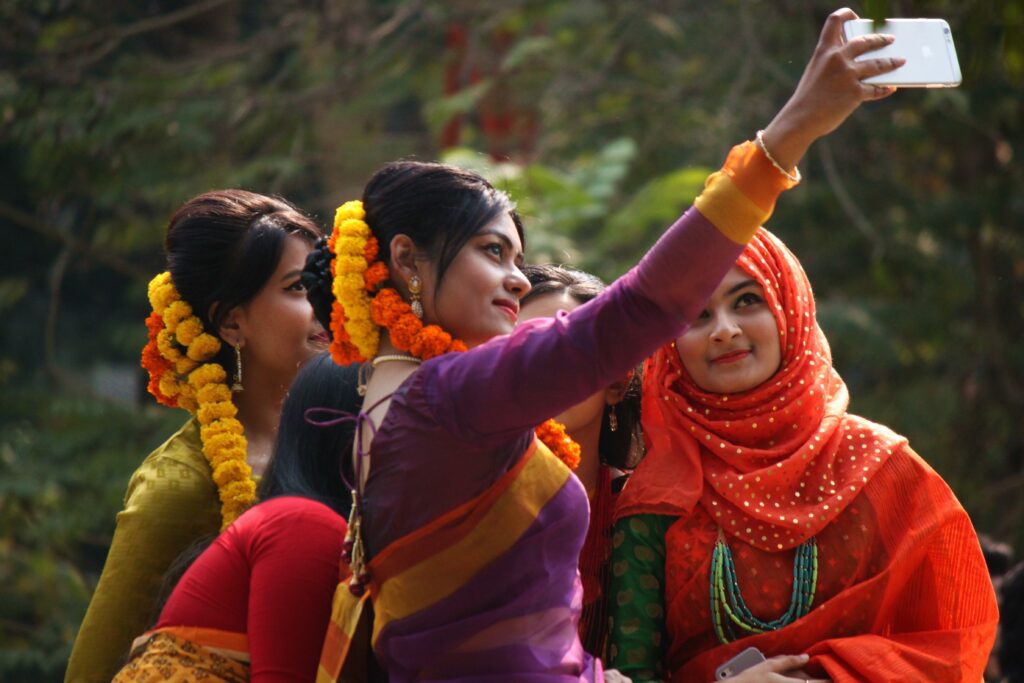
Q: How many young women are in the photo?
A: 5